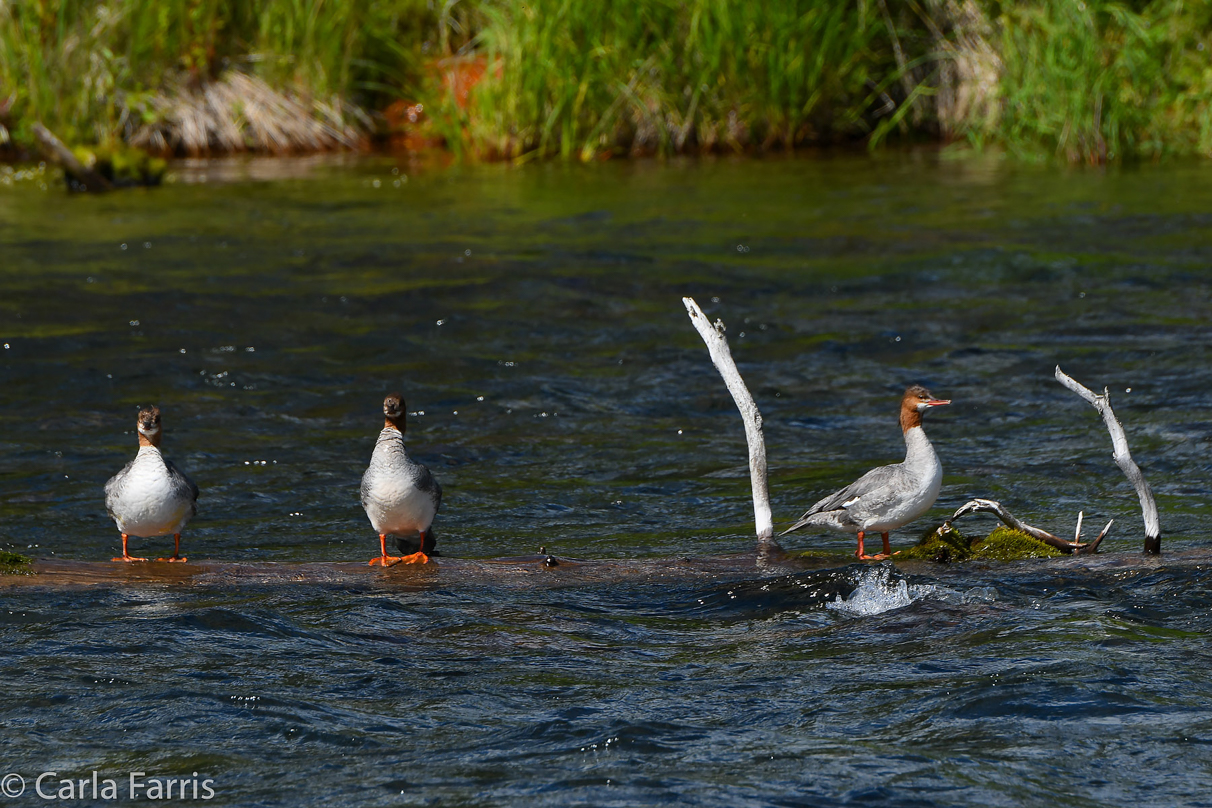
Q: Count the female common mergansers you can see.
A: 3